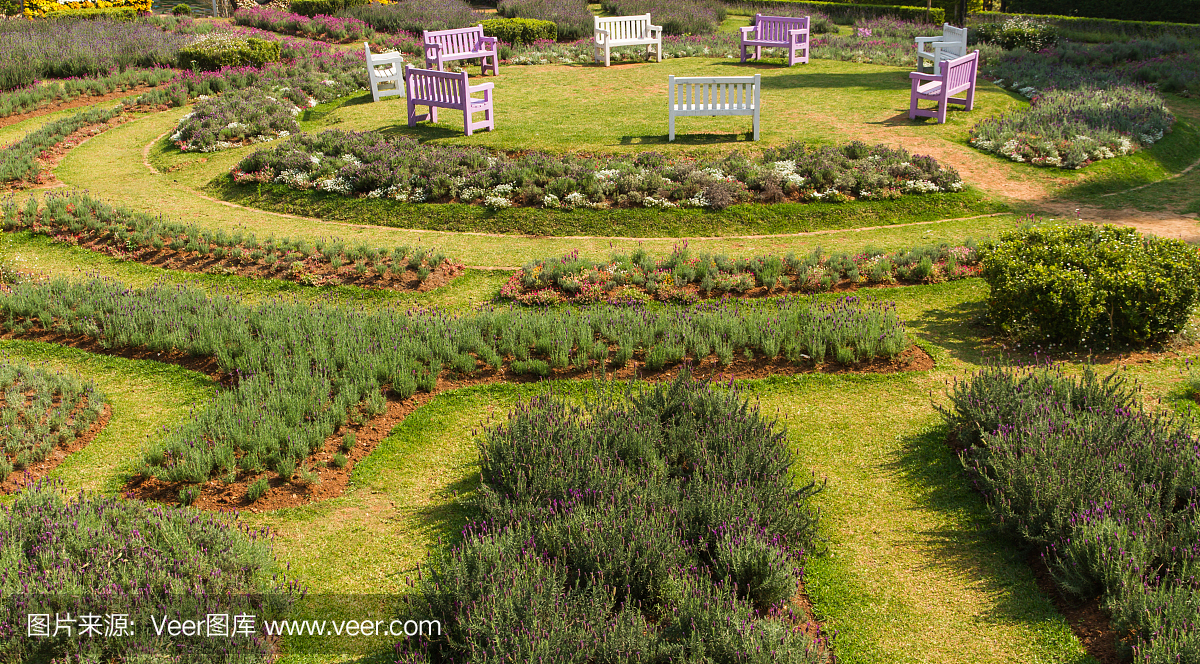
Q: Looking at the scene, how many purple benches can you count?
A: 4